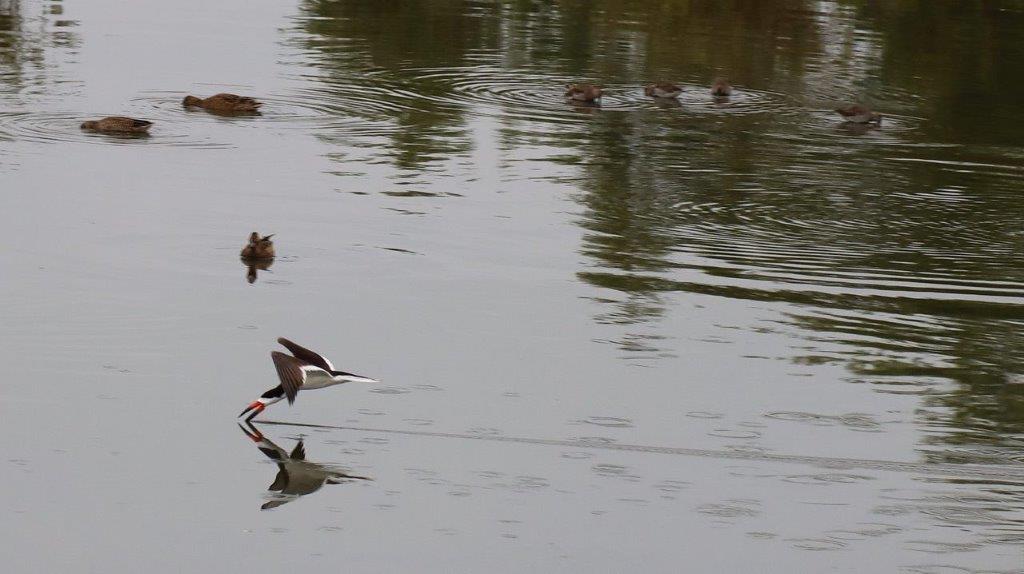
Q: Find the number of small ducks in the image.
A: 7